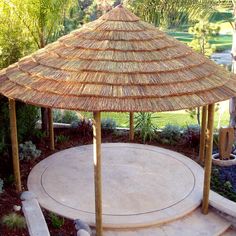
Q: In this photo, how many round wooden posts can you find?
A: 6